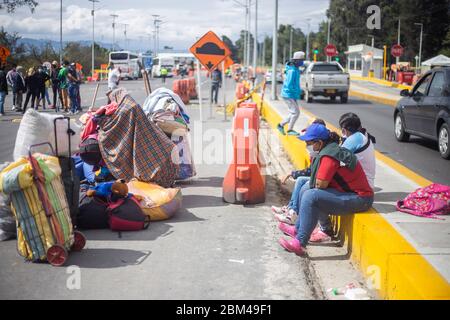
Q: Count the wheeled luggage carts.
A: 1